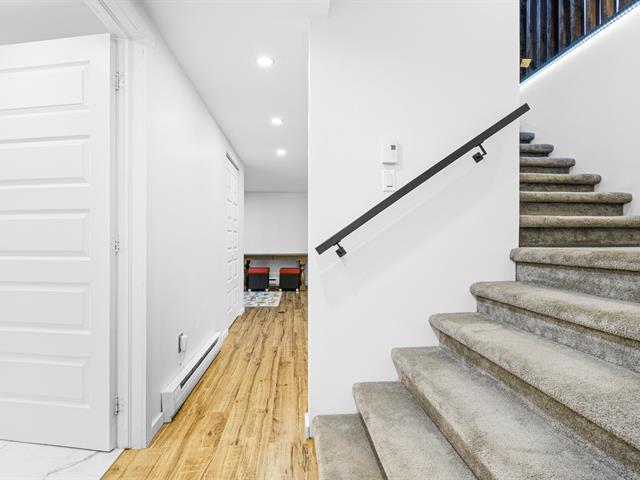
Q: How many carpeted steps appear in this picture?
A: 12